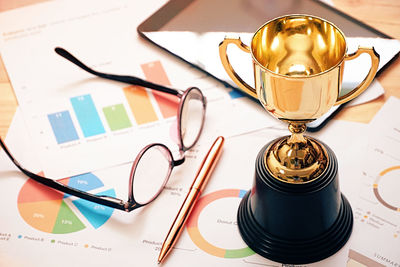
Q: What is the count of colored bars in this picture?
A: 5